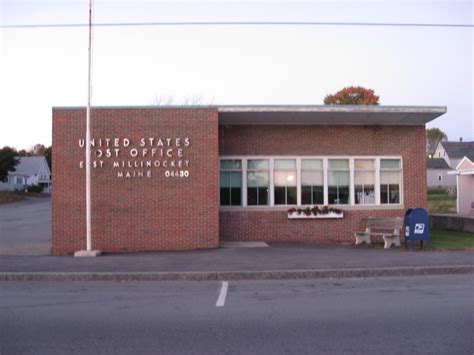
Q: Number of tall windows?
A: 7